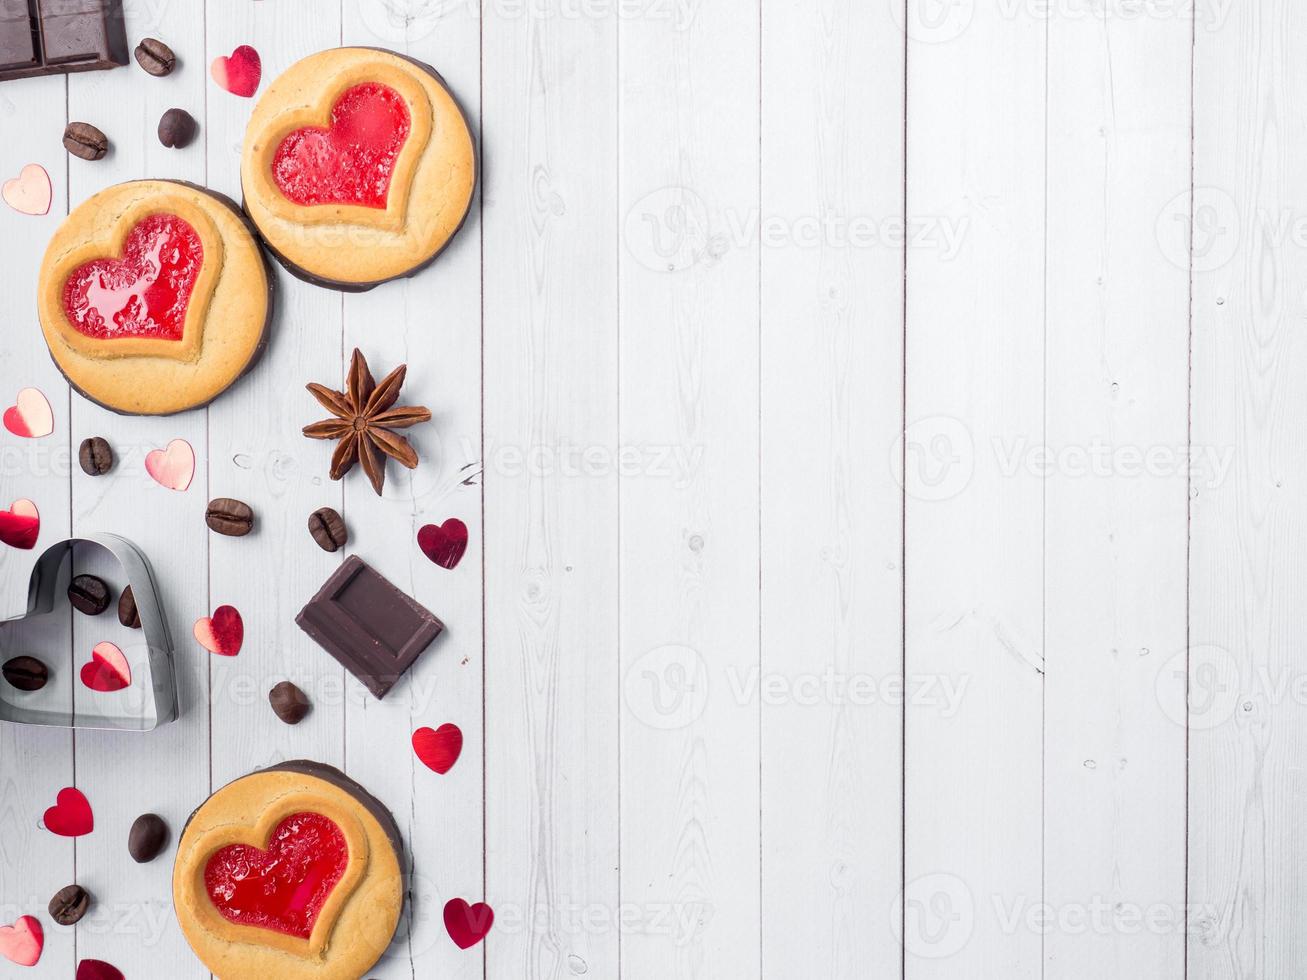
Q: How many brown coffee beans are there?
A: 12